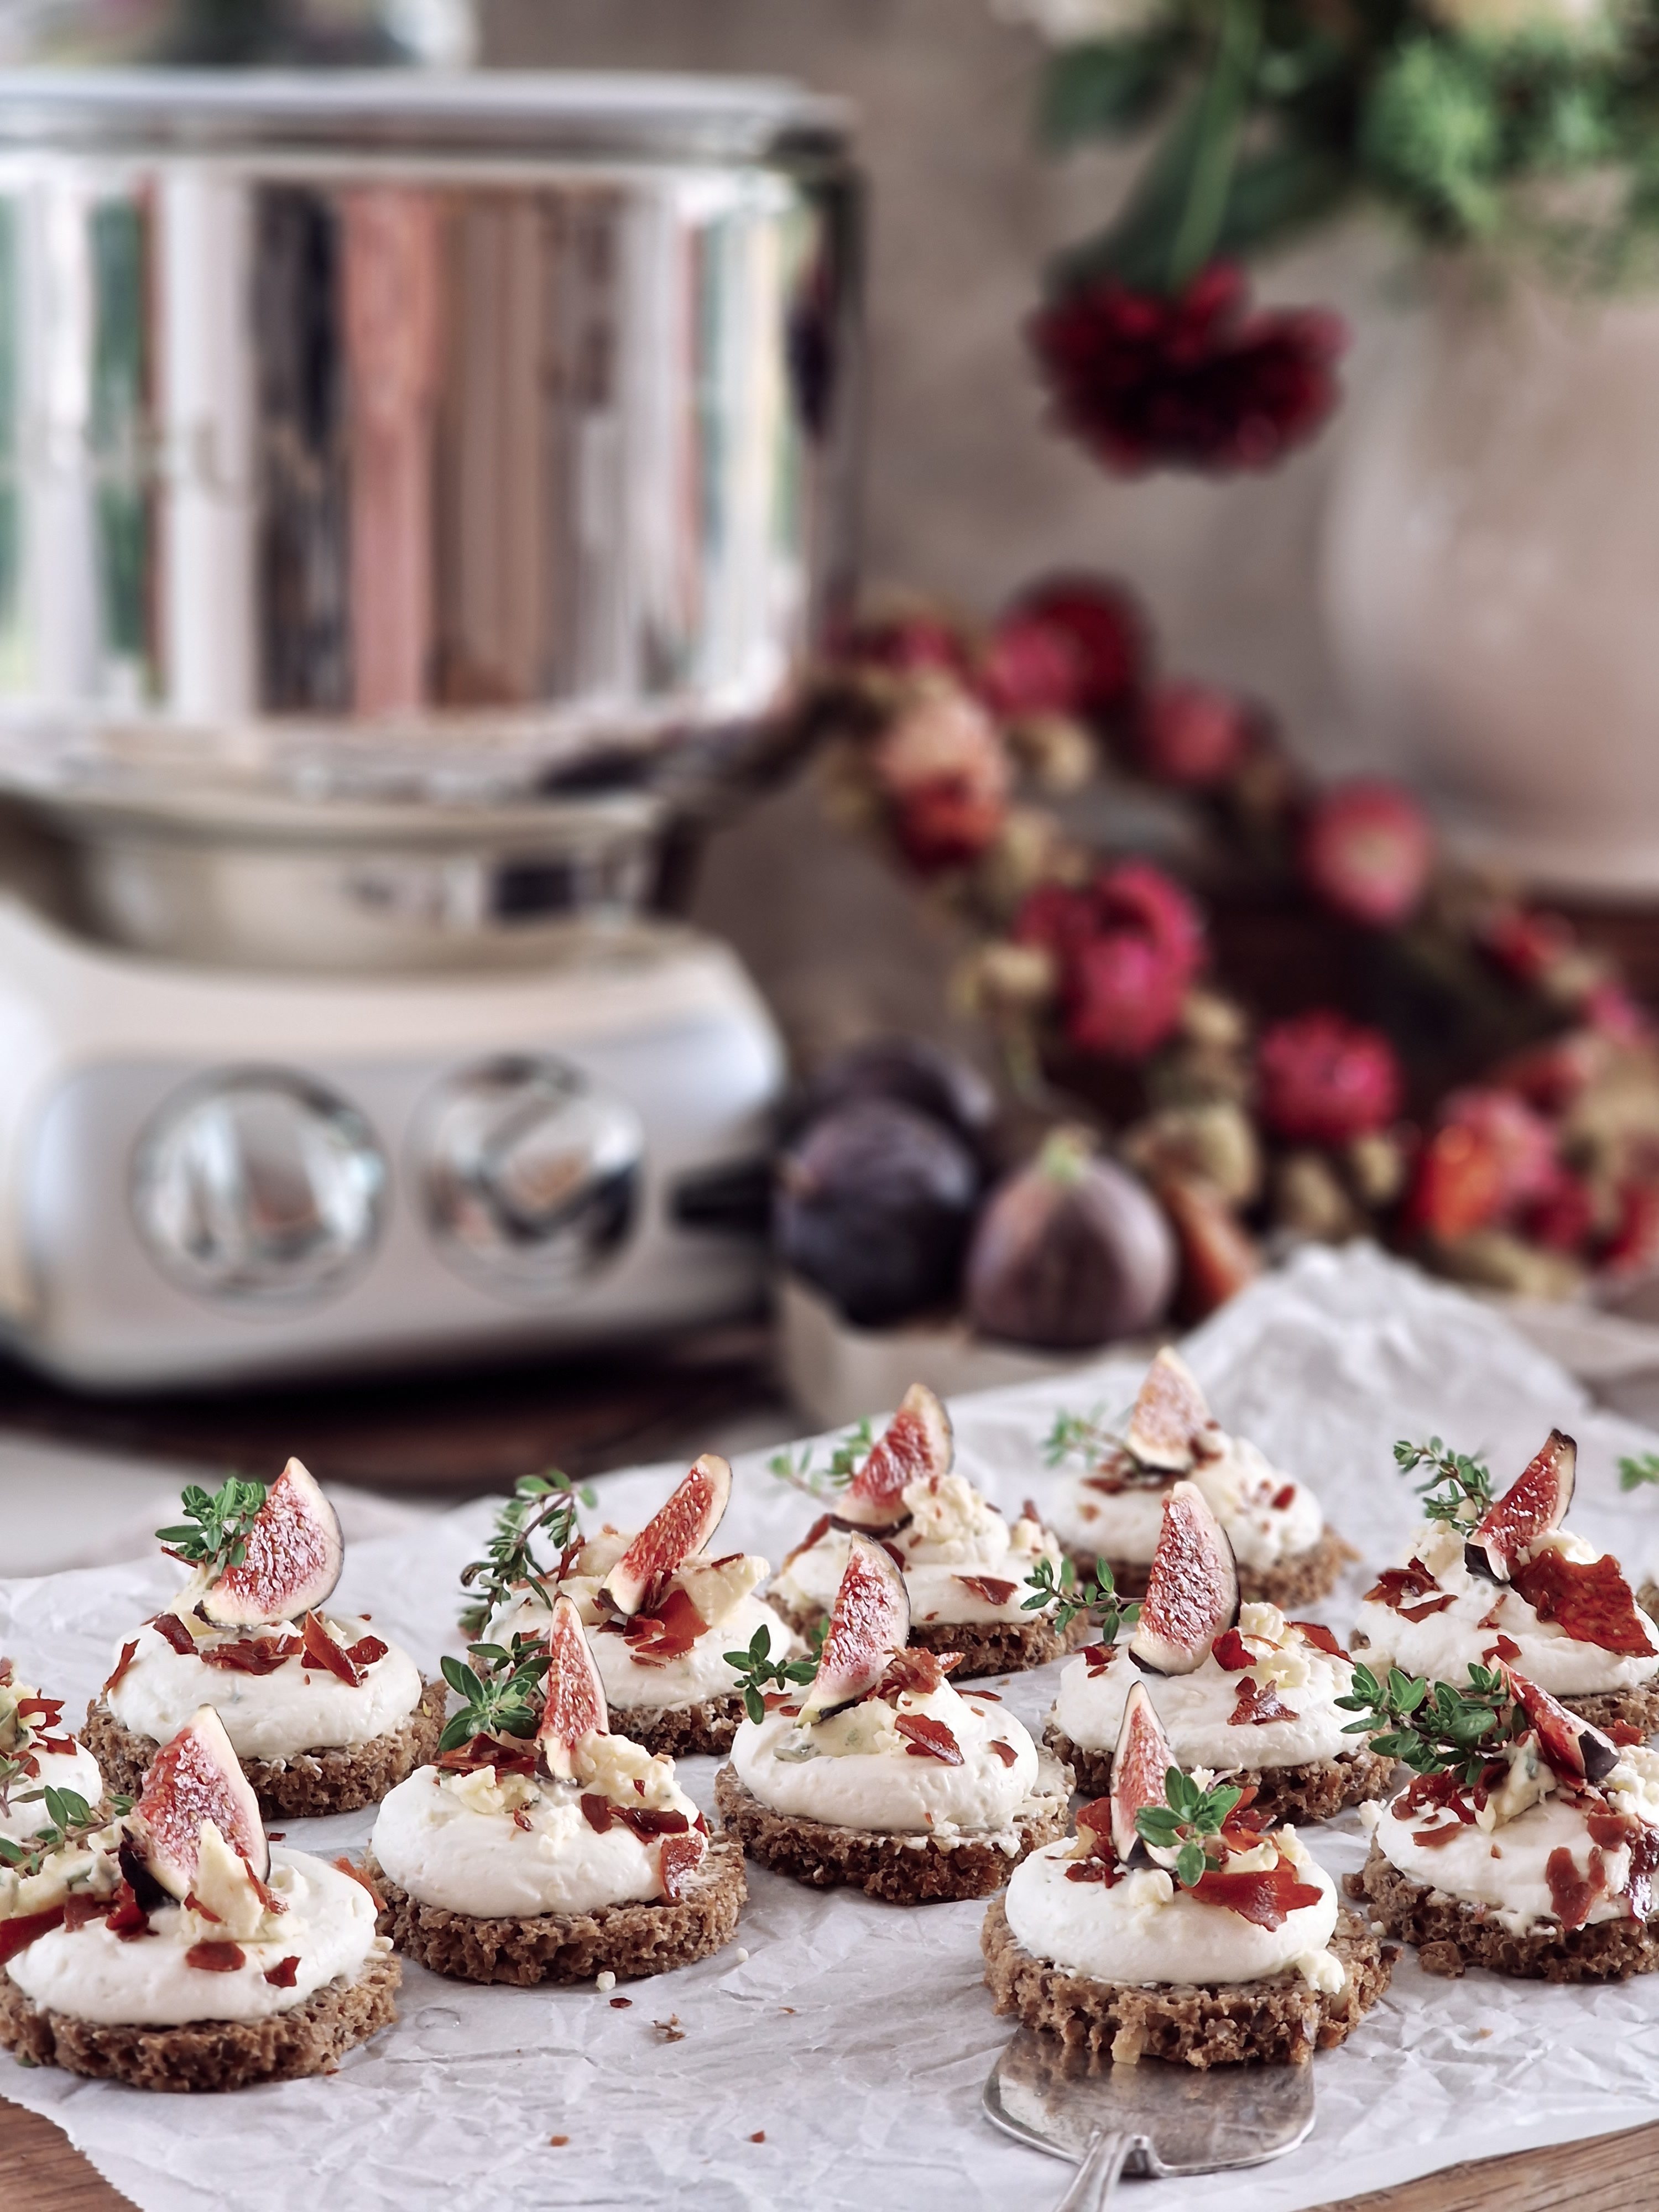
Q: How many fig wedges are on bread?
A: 11